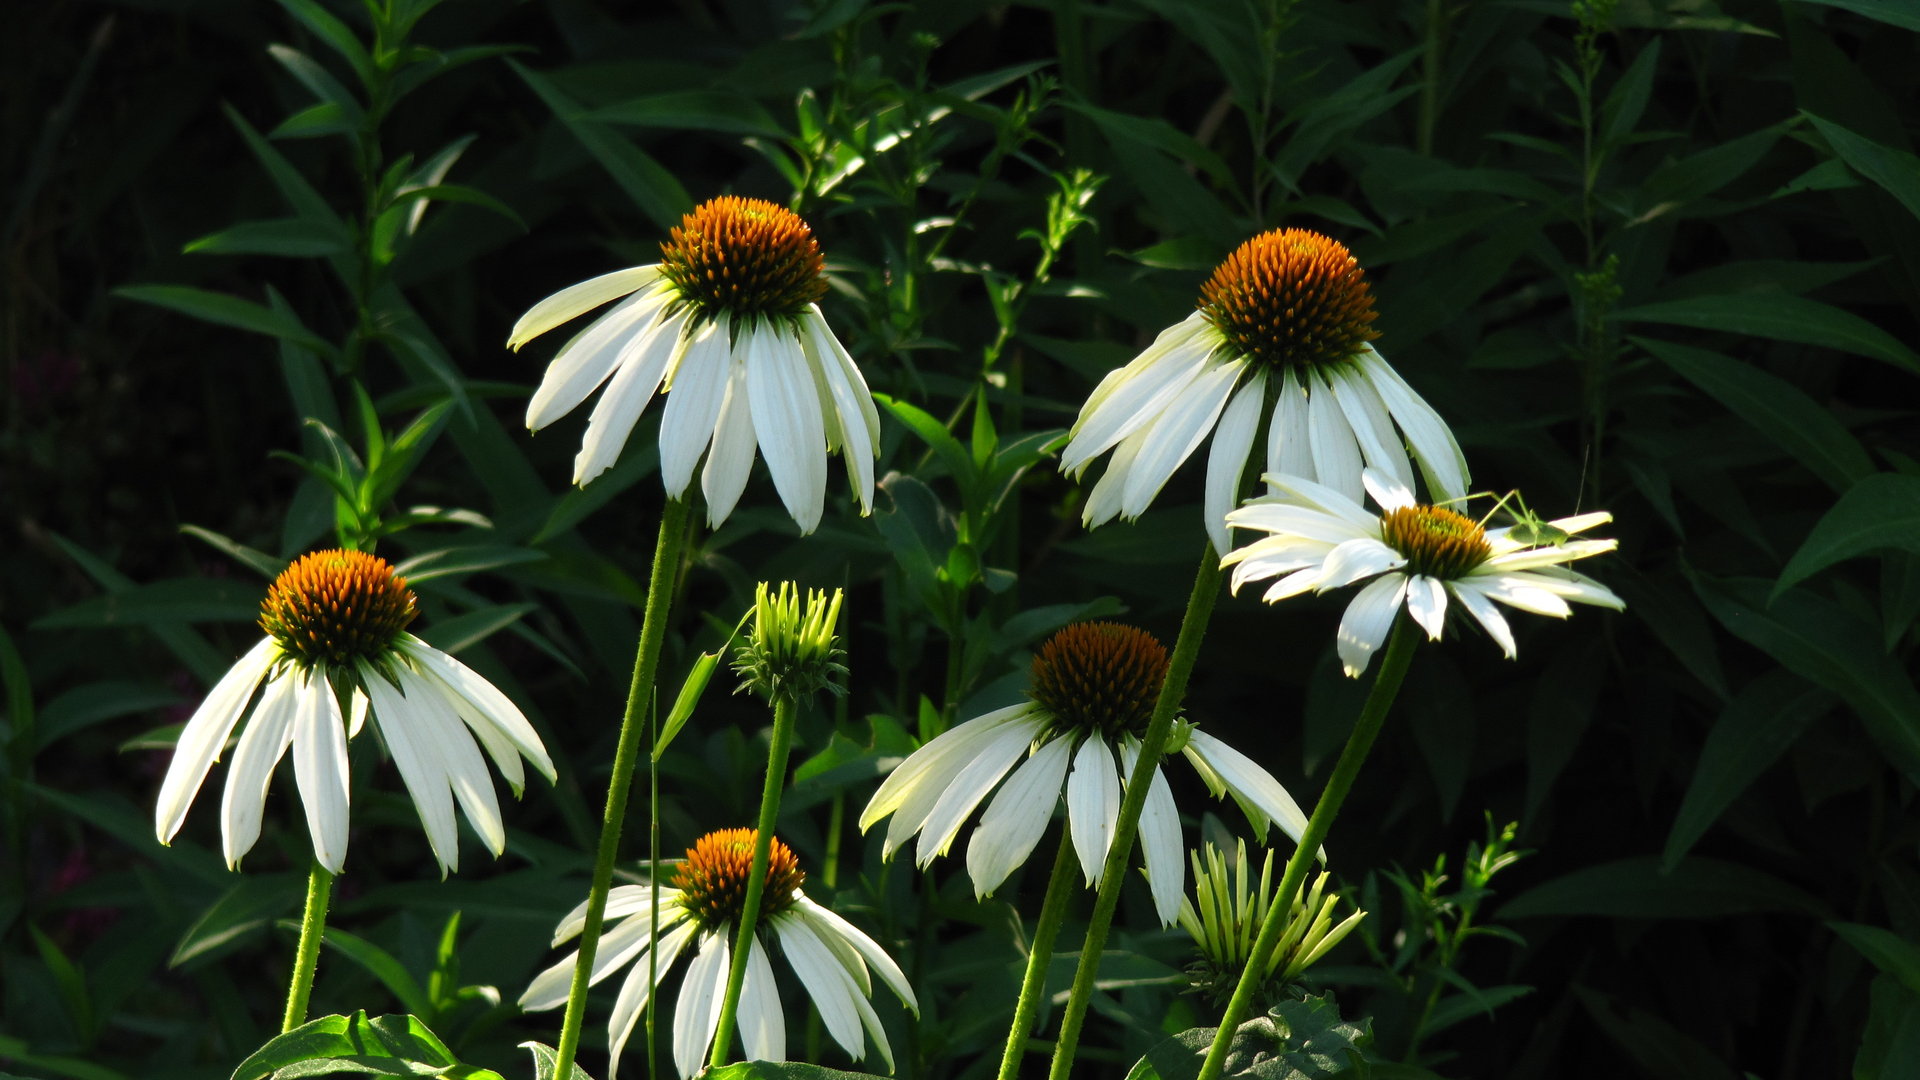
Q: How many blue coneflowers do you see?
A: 0